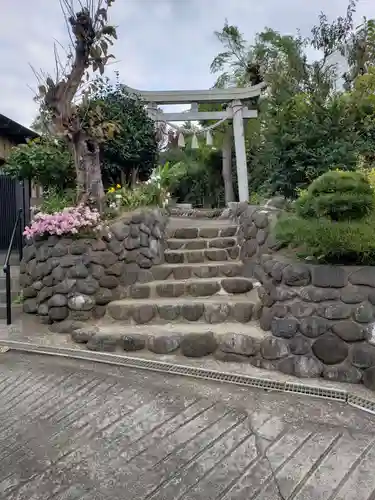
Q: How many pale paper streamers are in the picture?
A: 3